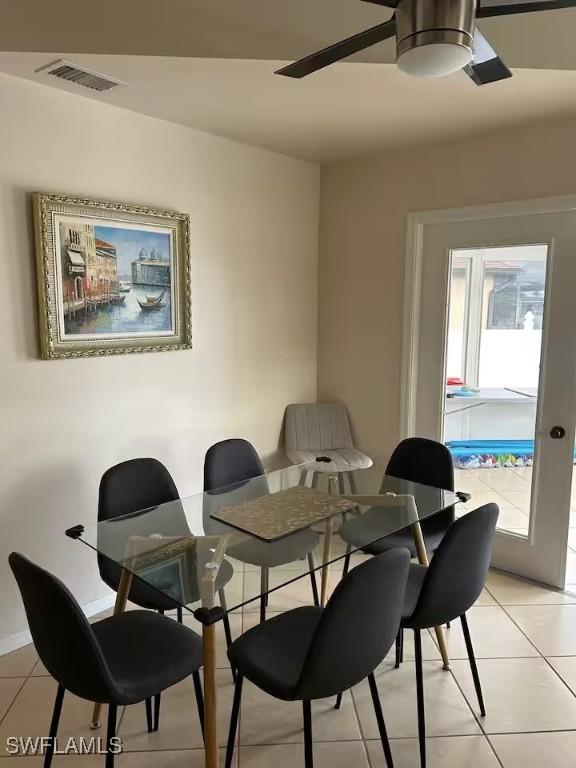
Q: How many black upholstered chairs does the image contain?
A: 6